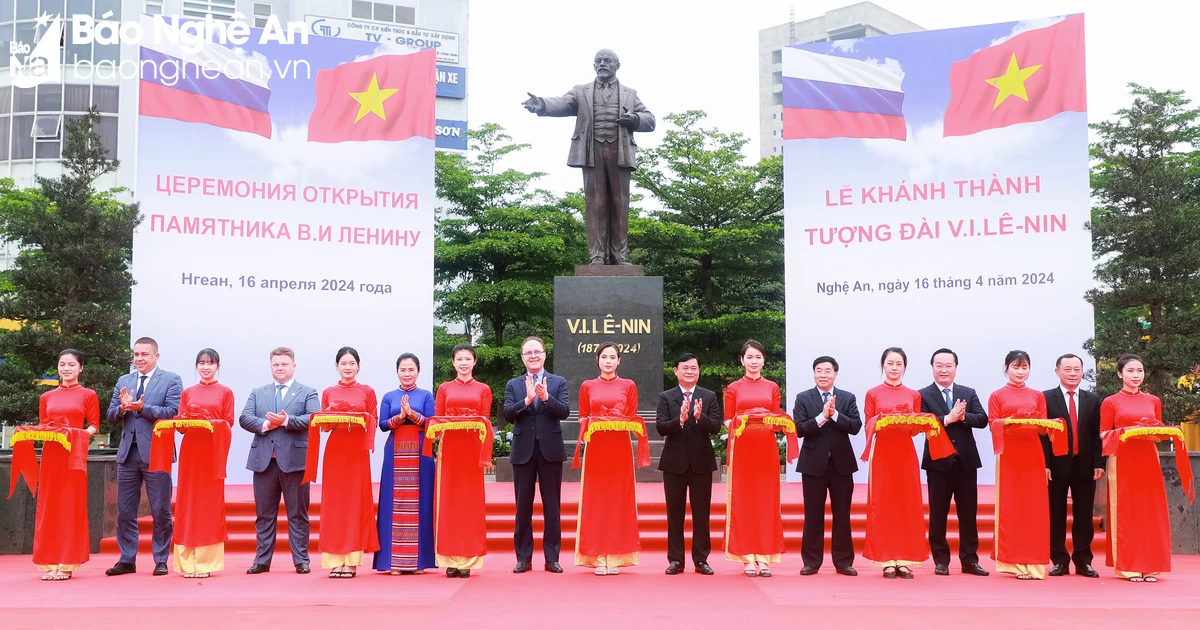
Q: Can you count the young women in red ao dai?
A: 9